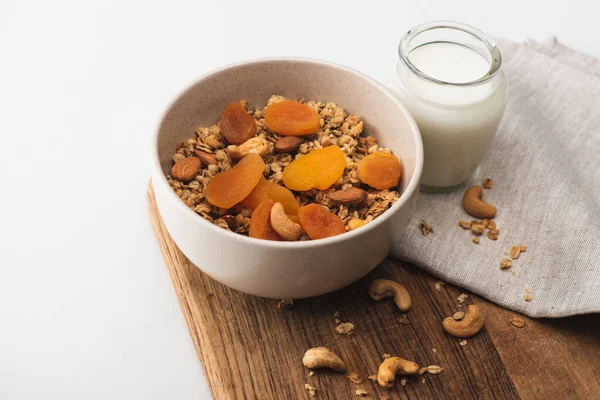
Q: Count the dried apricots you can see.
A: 8